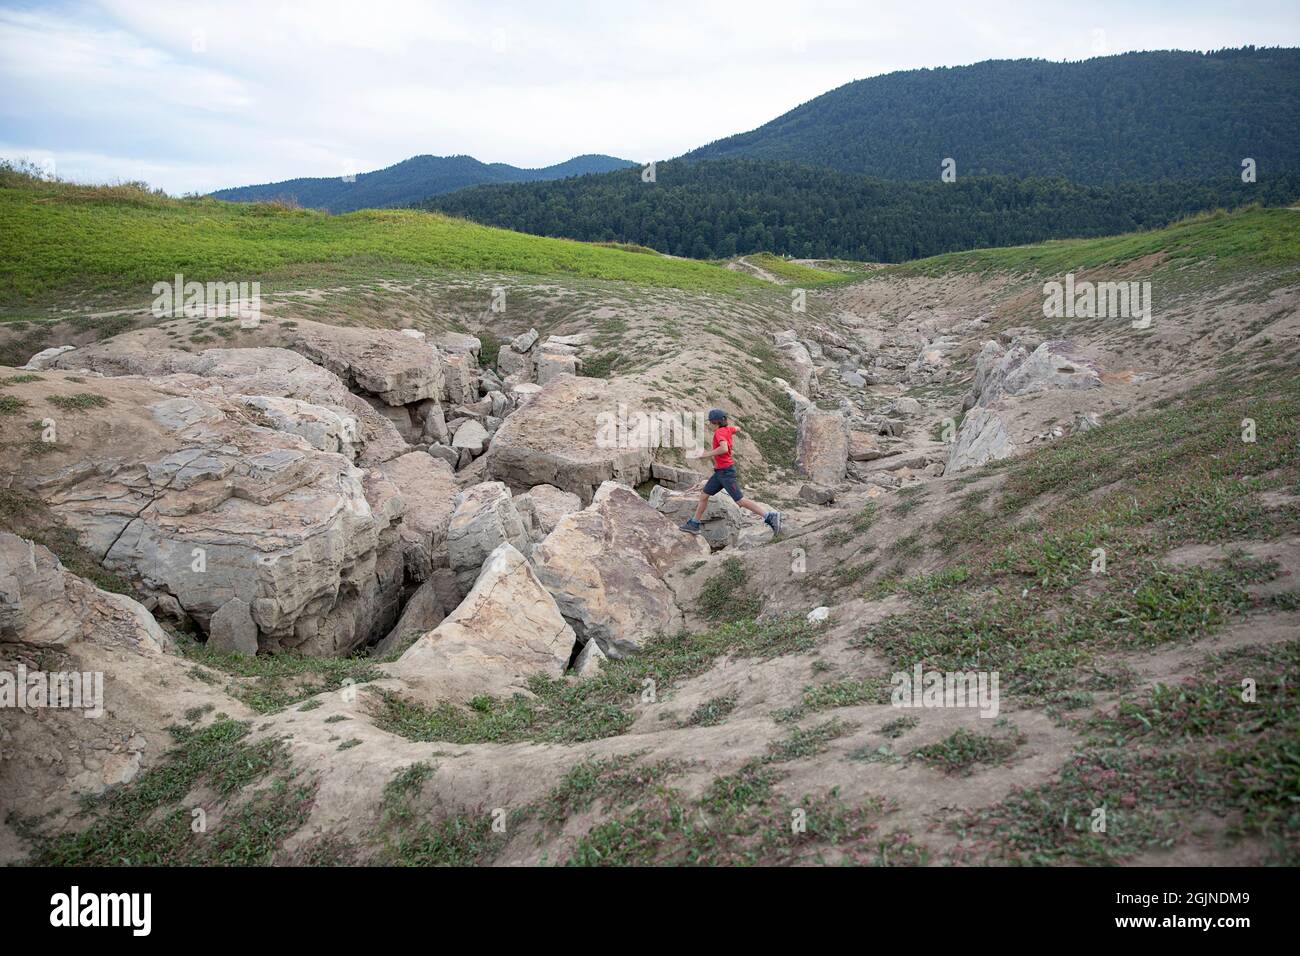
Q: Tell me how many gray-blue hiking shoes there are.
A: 2